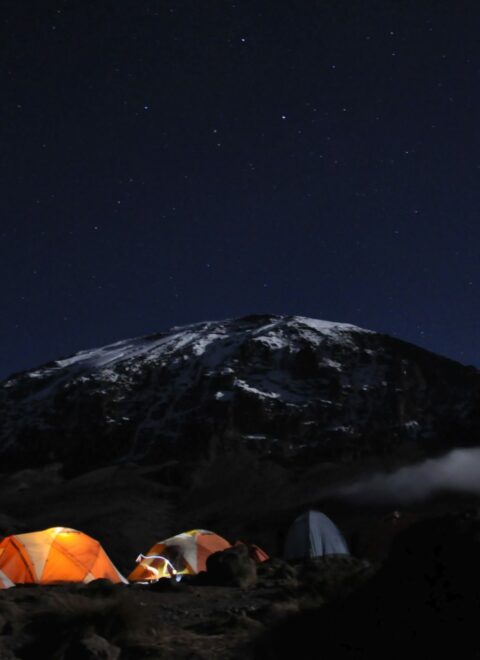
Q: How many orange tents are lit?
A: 2